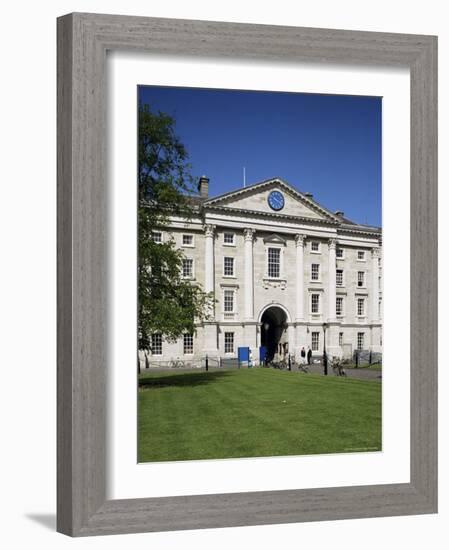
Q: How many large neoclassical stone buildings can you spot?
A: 1